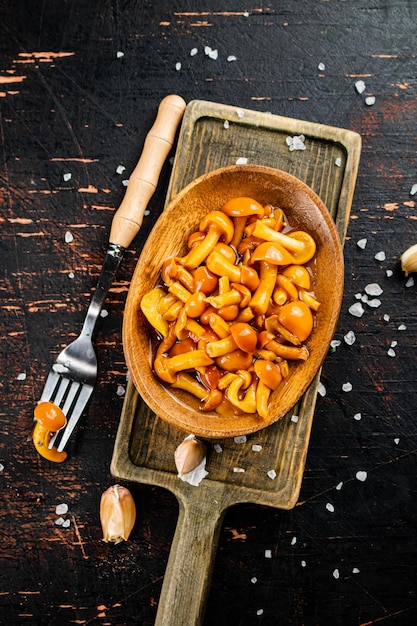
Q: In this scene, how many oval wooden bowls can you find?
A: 1